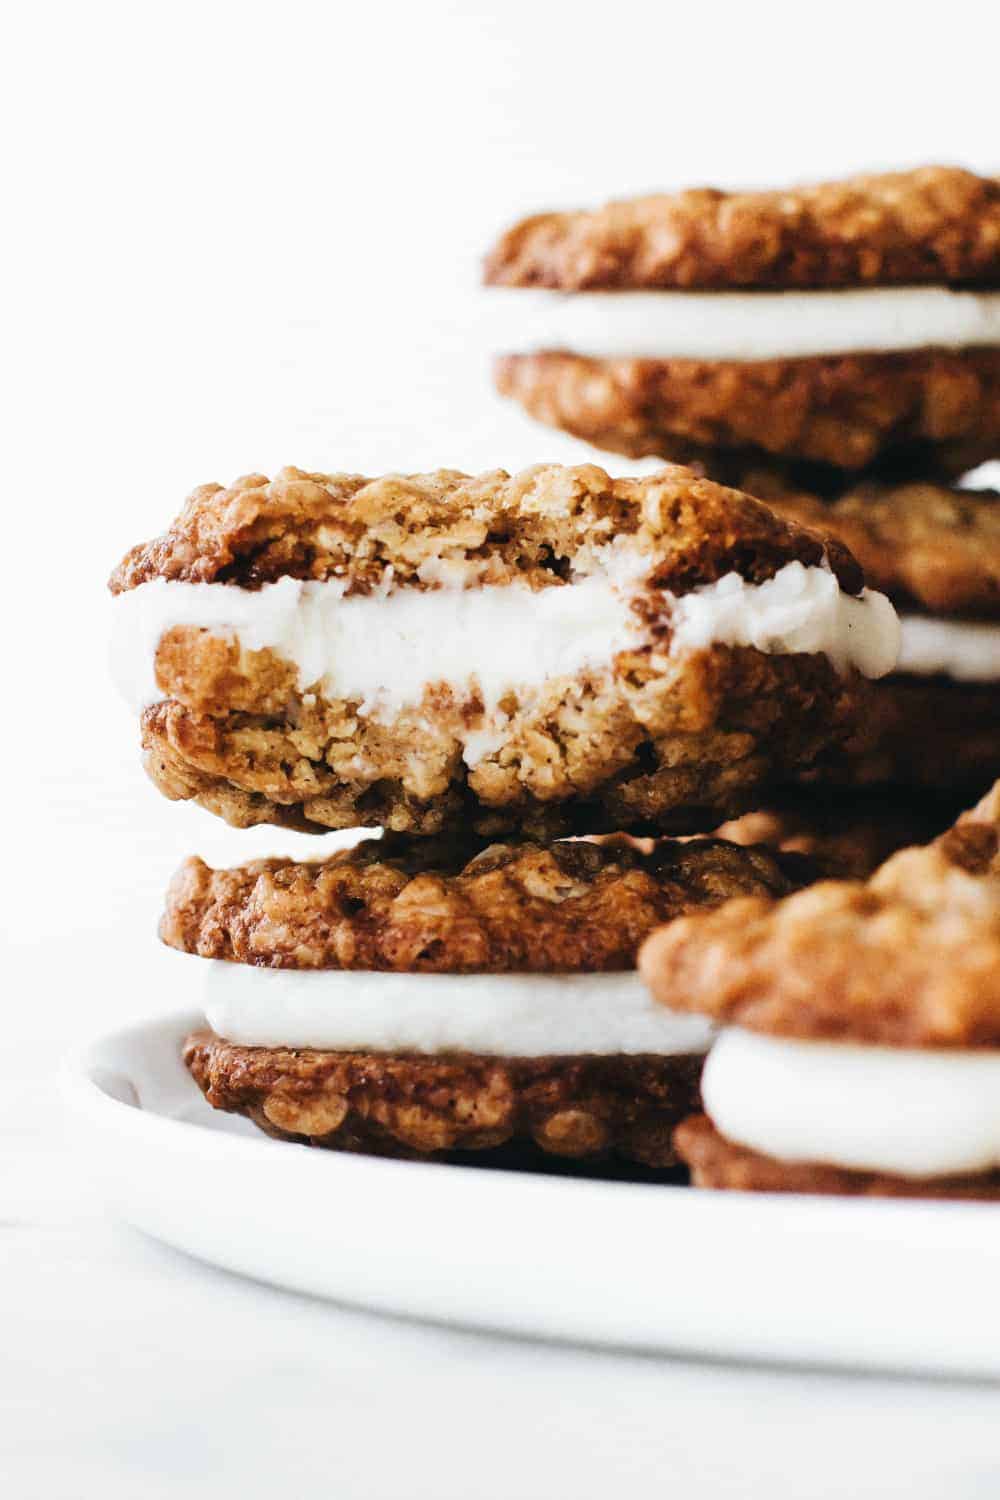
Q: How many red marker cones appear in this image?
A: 0